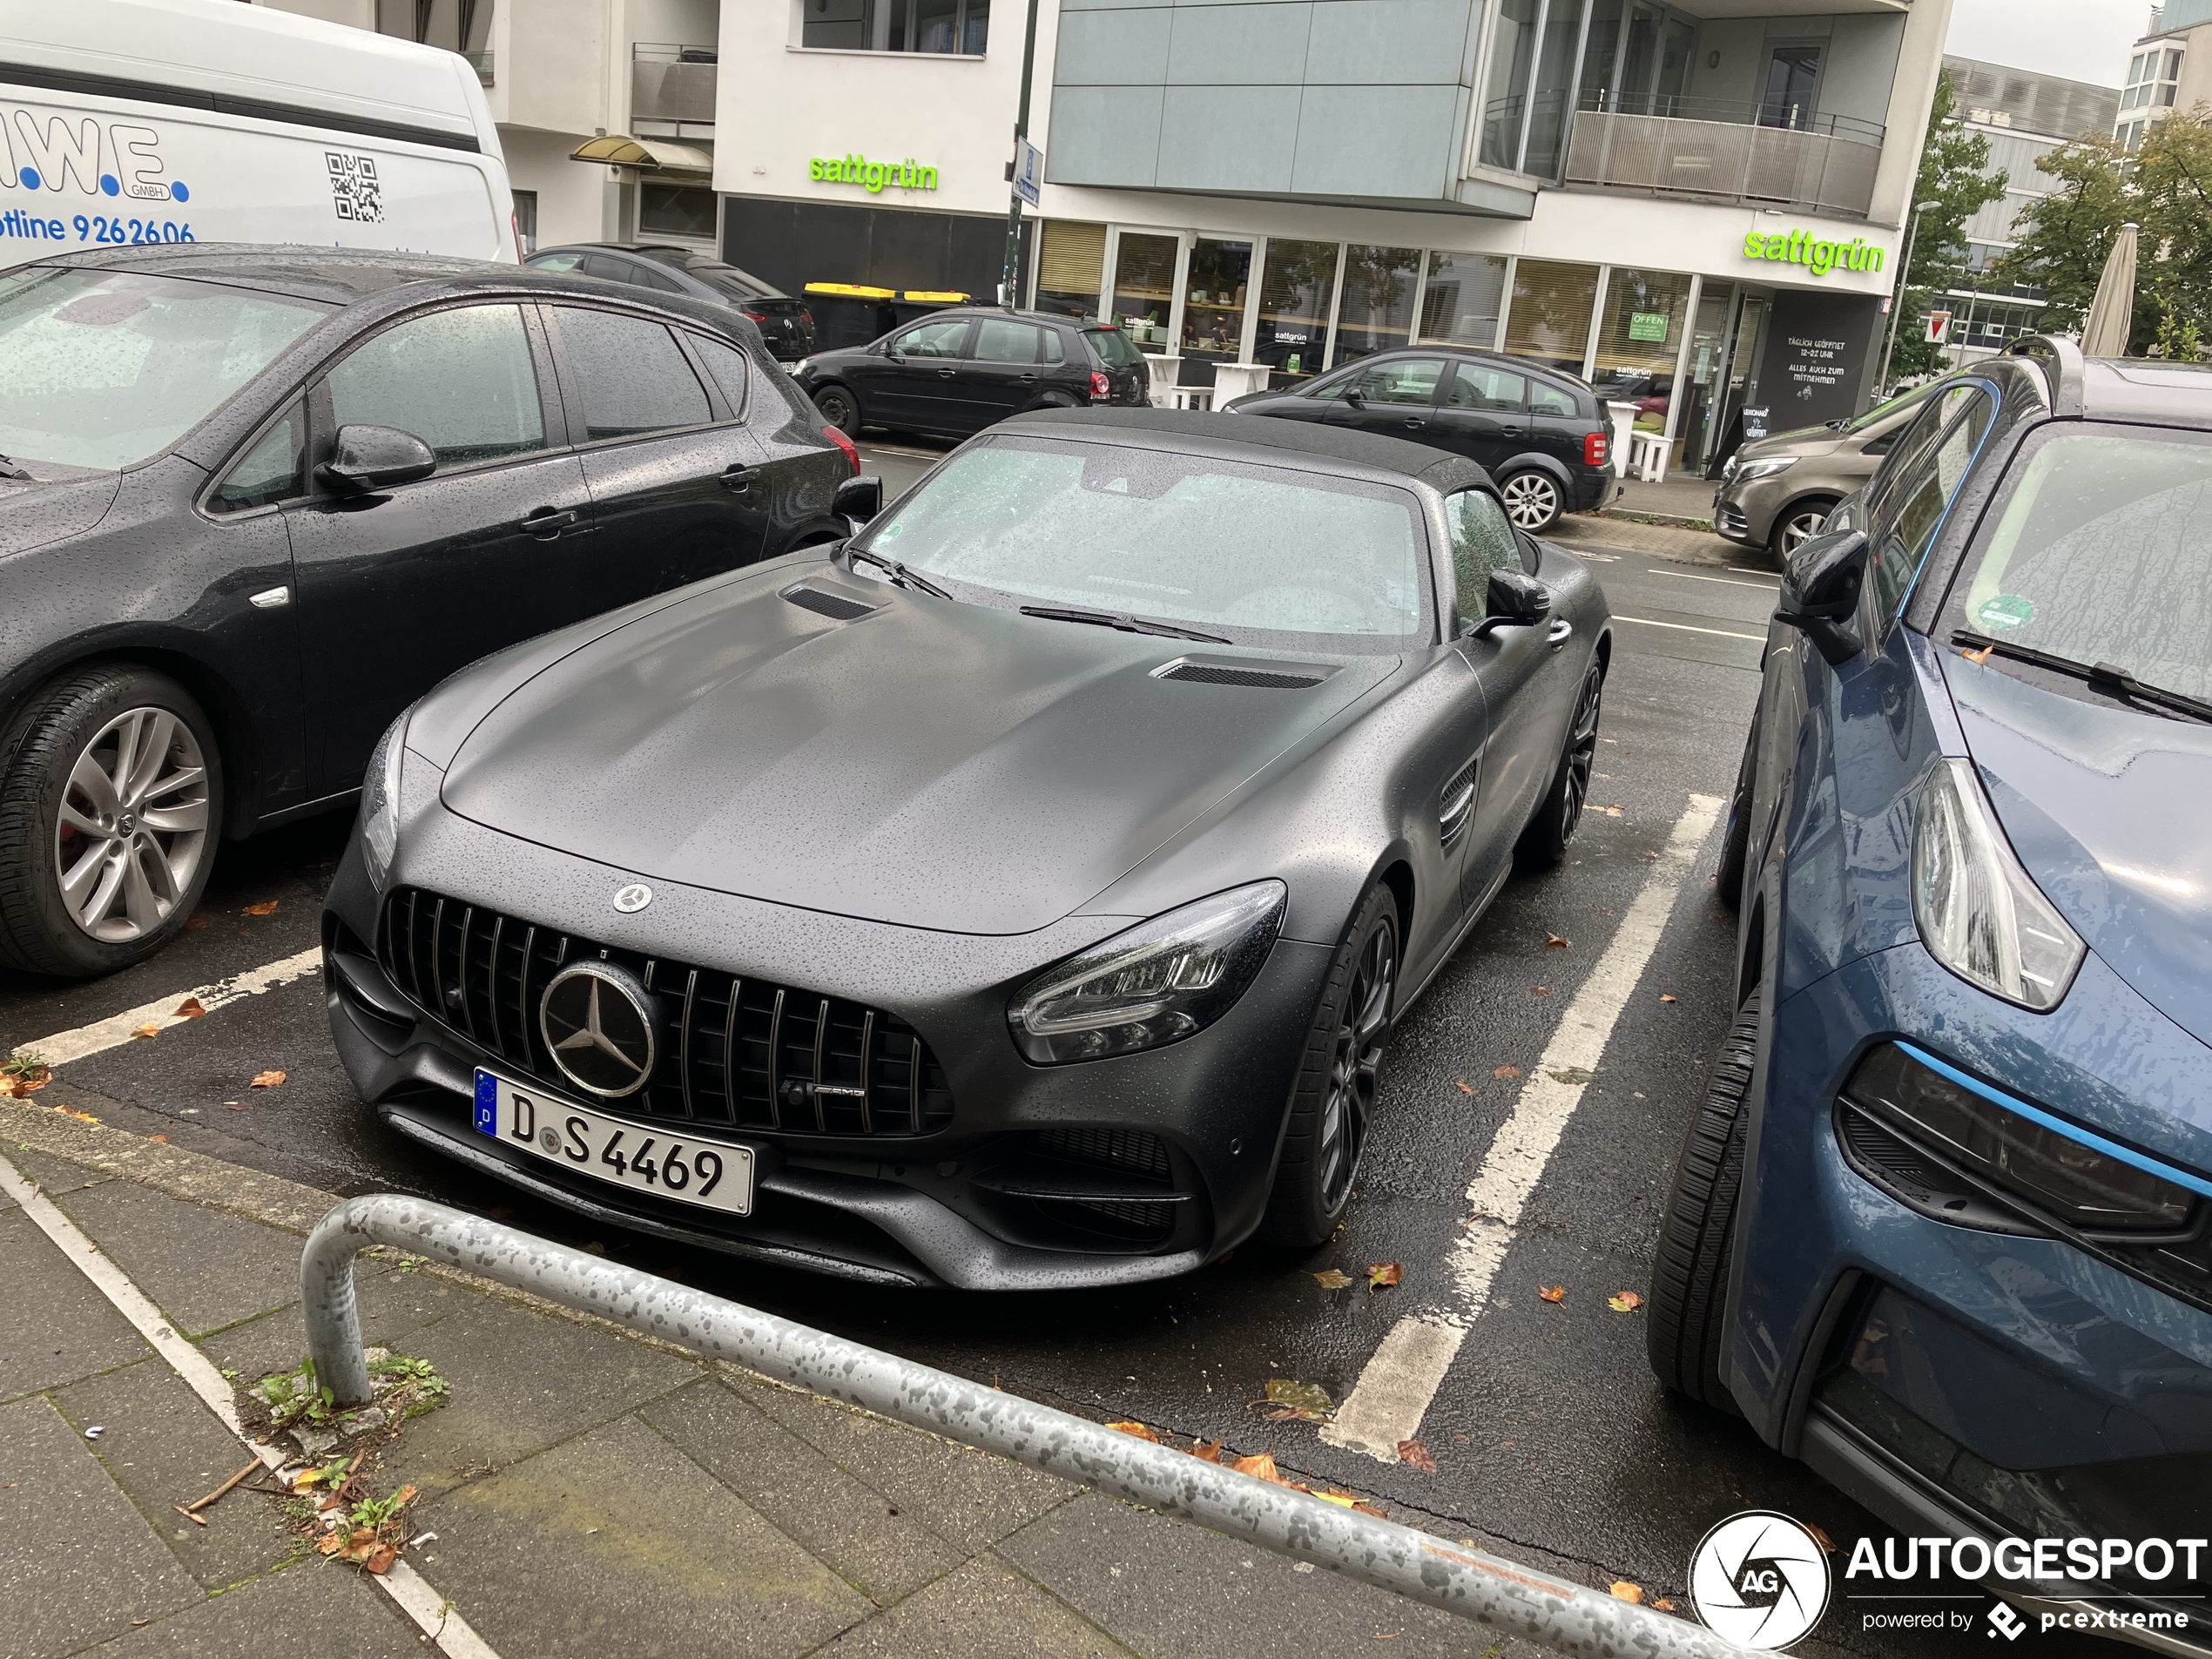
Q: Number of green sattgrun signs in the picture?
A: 2